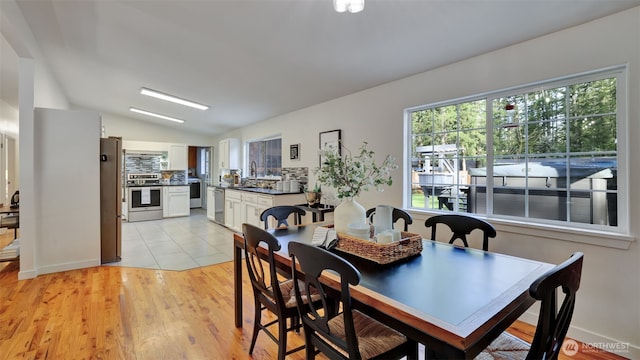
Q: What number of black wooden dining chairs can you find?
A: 6